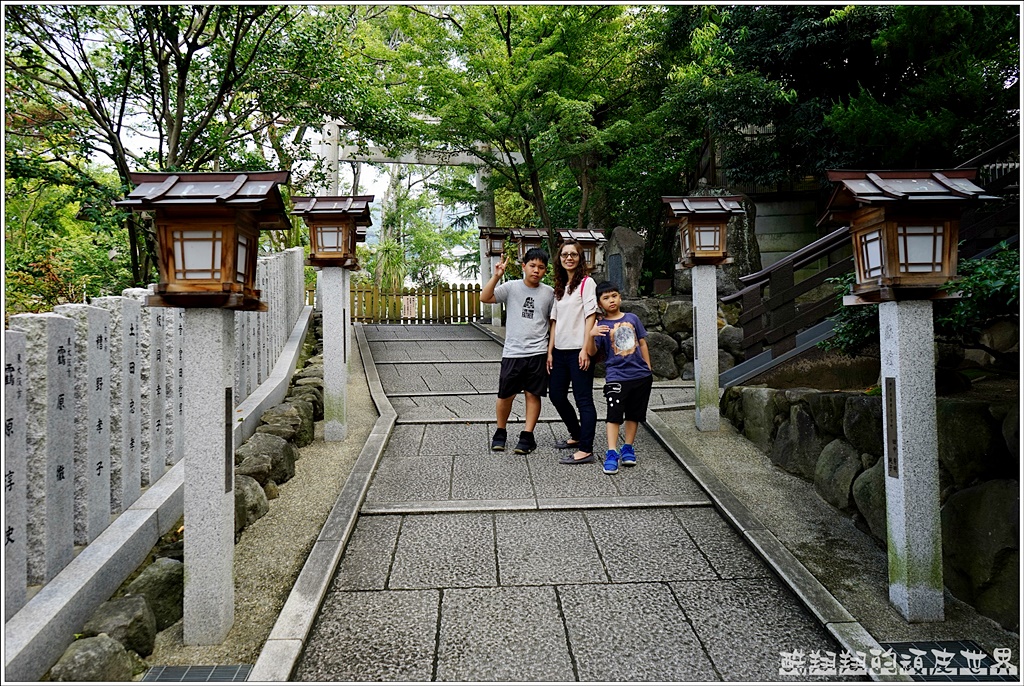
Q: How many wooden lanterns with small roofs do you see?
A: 7